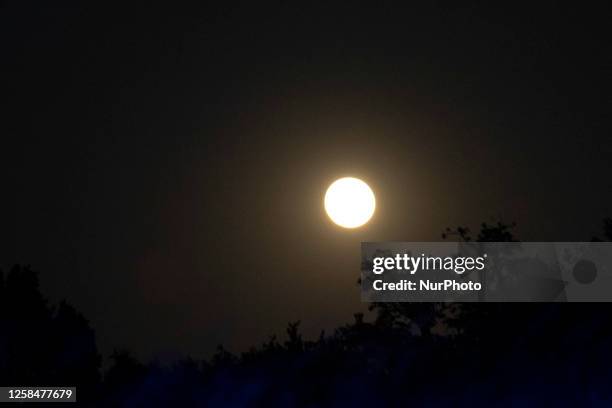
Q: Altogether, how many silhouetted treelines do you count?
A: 1